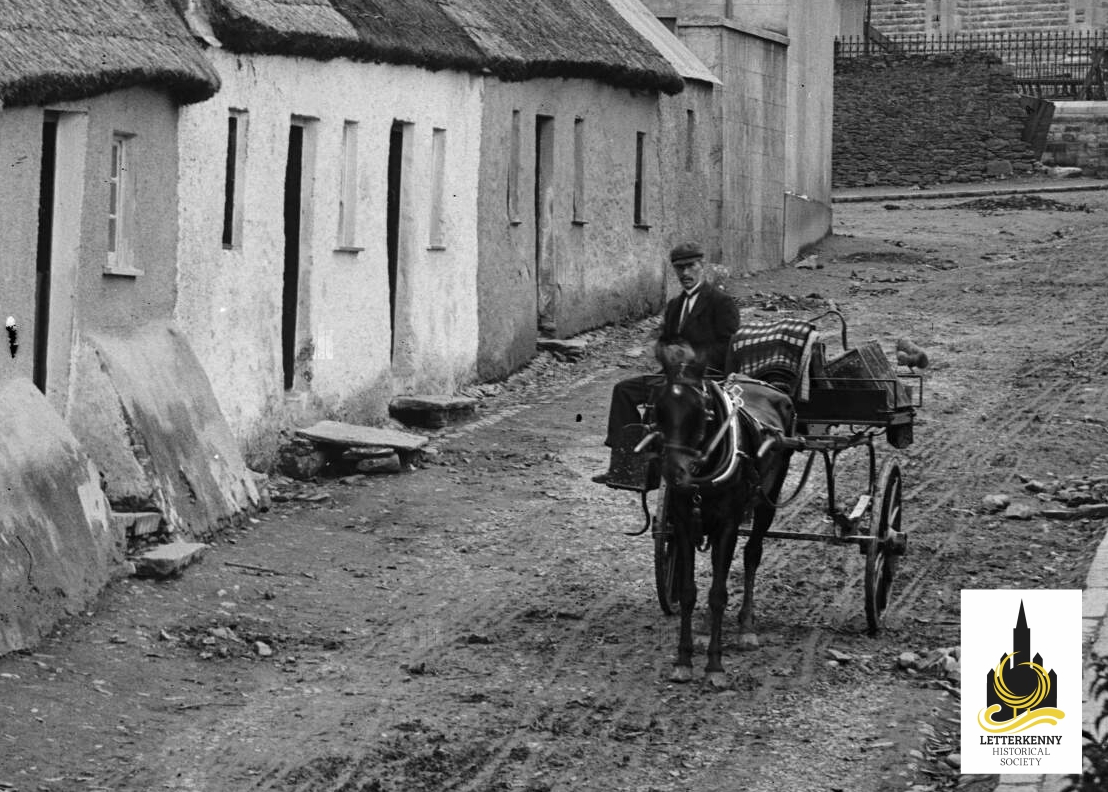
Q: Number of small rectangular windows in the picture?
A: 8